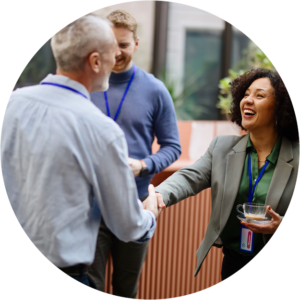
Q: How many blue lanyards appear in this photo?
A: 3